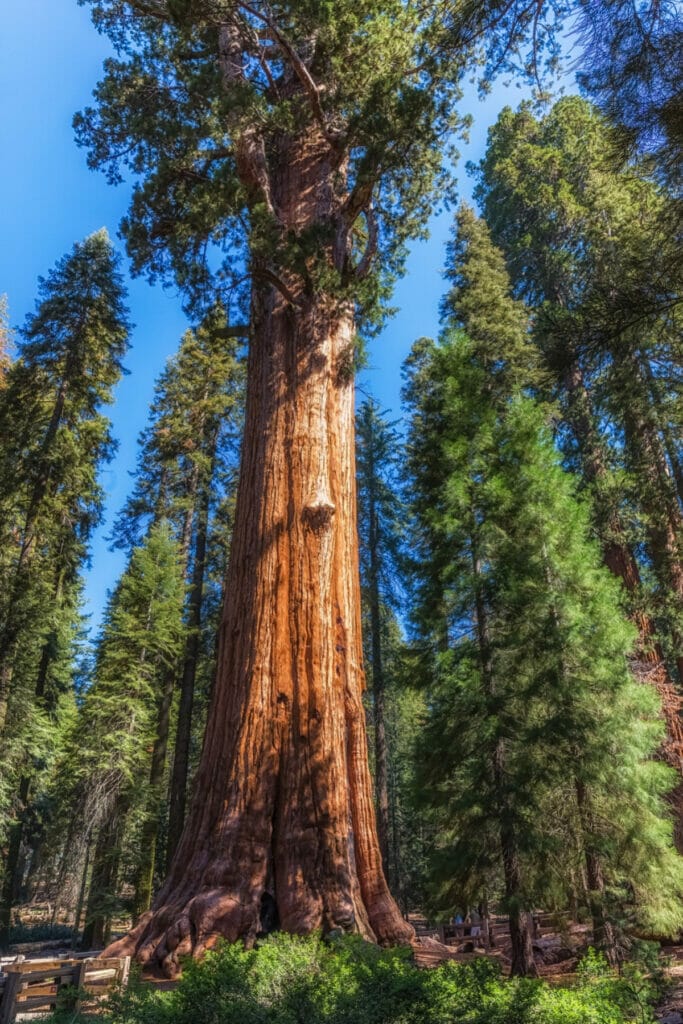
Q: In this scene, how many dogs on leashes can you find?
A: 0